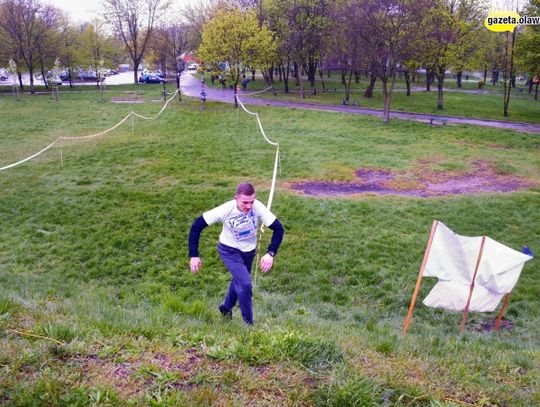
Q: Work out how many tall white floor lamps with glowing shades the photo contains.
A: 0